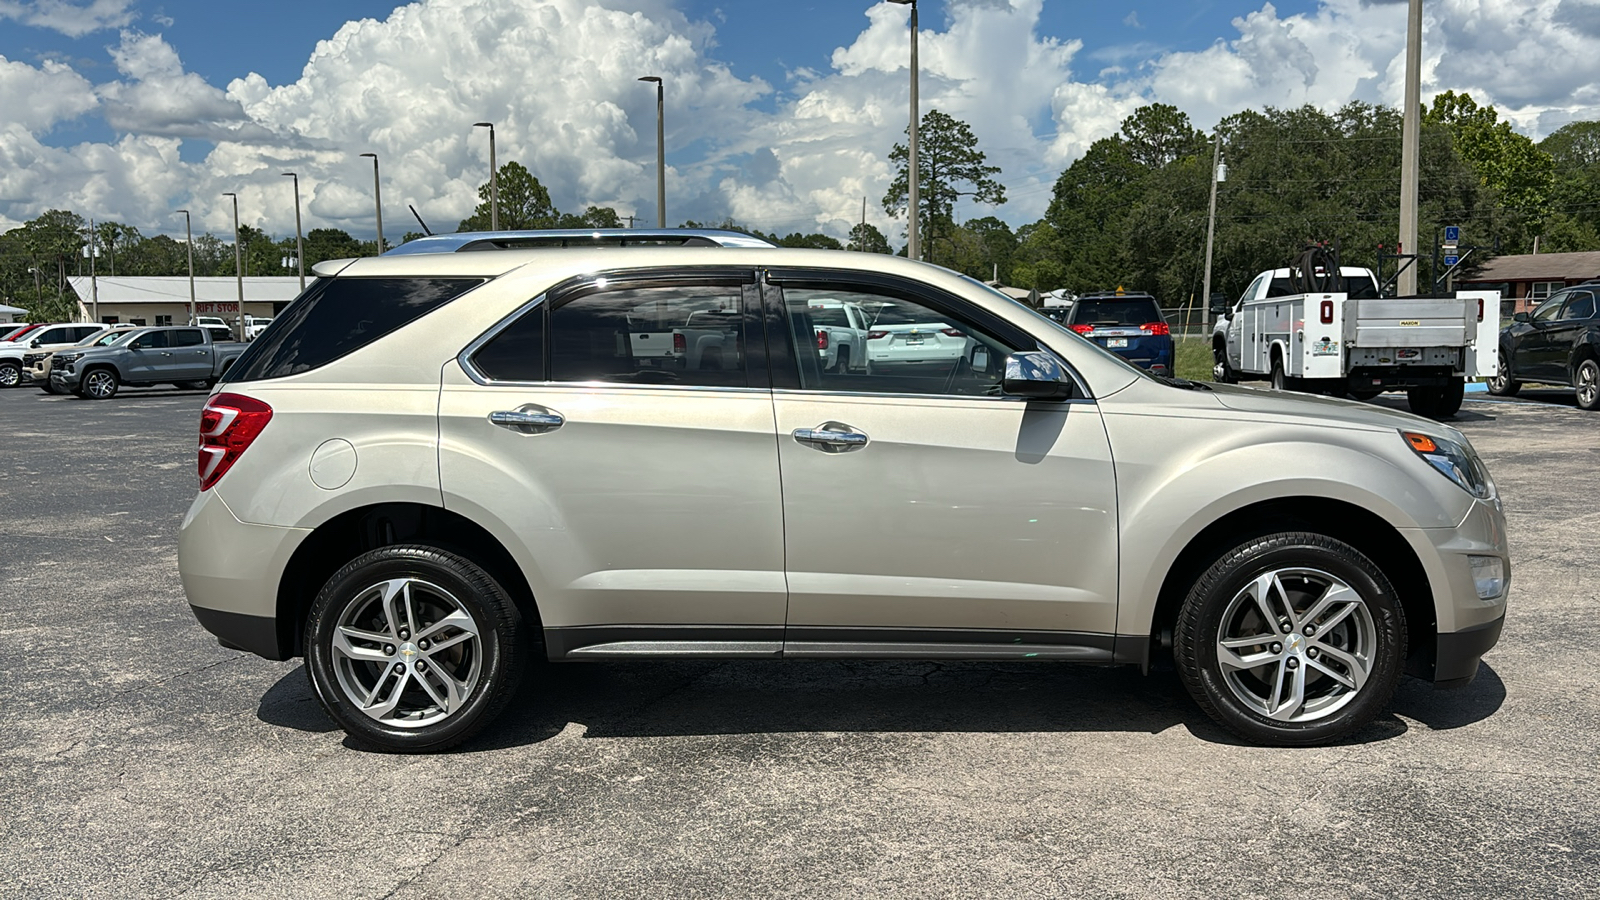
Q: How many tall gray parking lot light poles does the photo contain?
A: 8